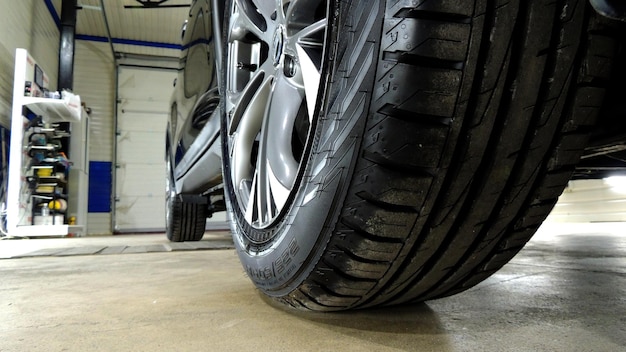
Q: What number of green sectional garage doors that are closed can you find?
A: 0